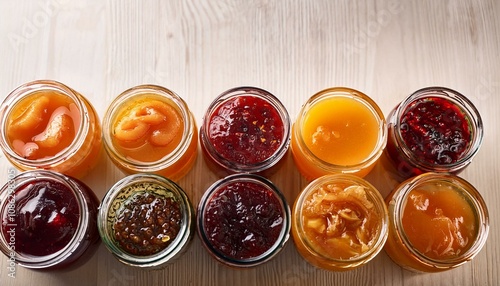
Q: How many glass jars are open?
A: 10